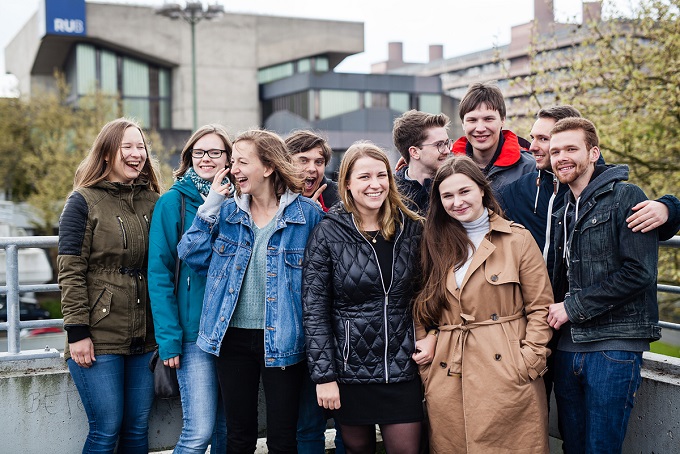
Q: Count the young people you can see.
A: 10